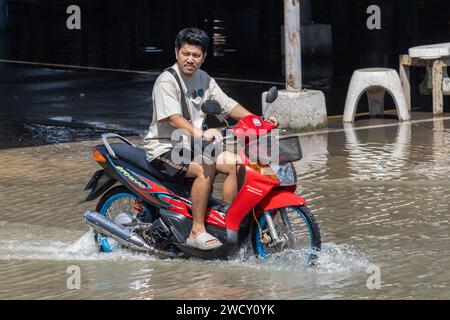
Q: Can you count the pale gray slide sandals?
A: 1